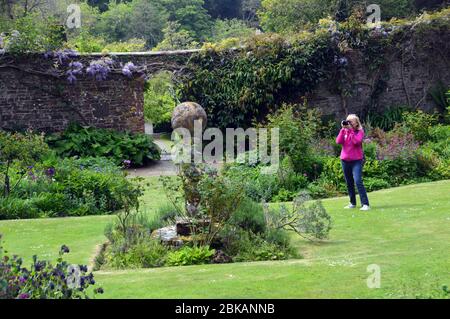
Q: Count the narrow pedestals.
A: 1